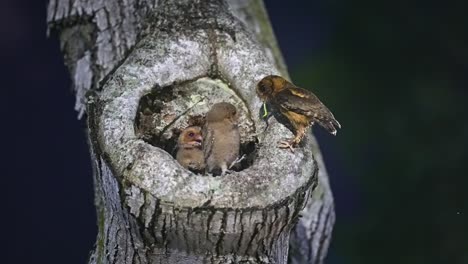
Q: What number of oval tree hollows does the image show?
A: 1